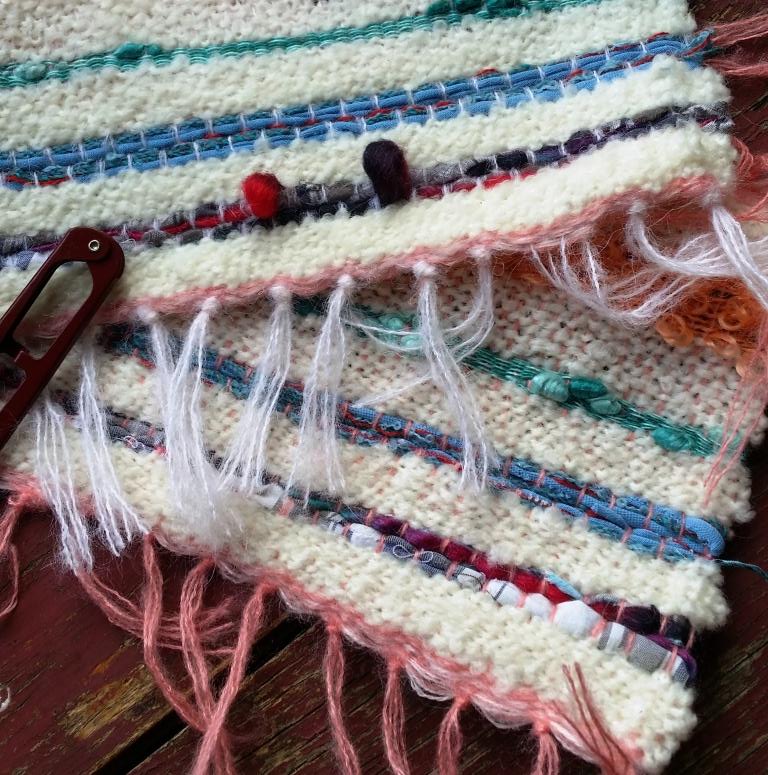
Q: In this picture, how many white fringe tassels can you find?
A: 11